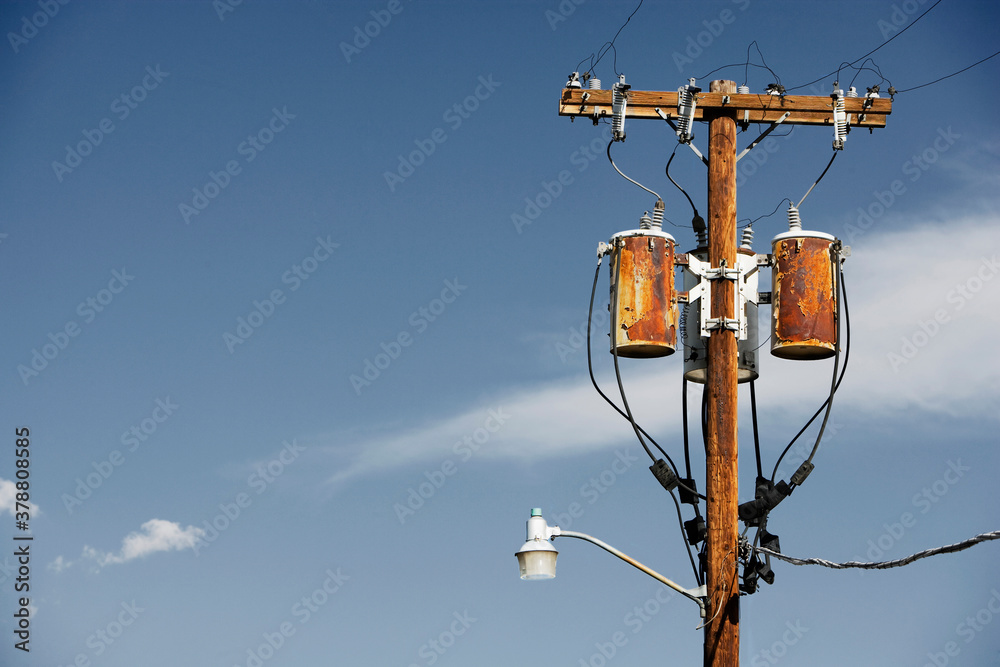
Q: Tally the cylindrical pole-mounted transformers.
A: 3